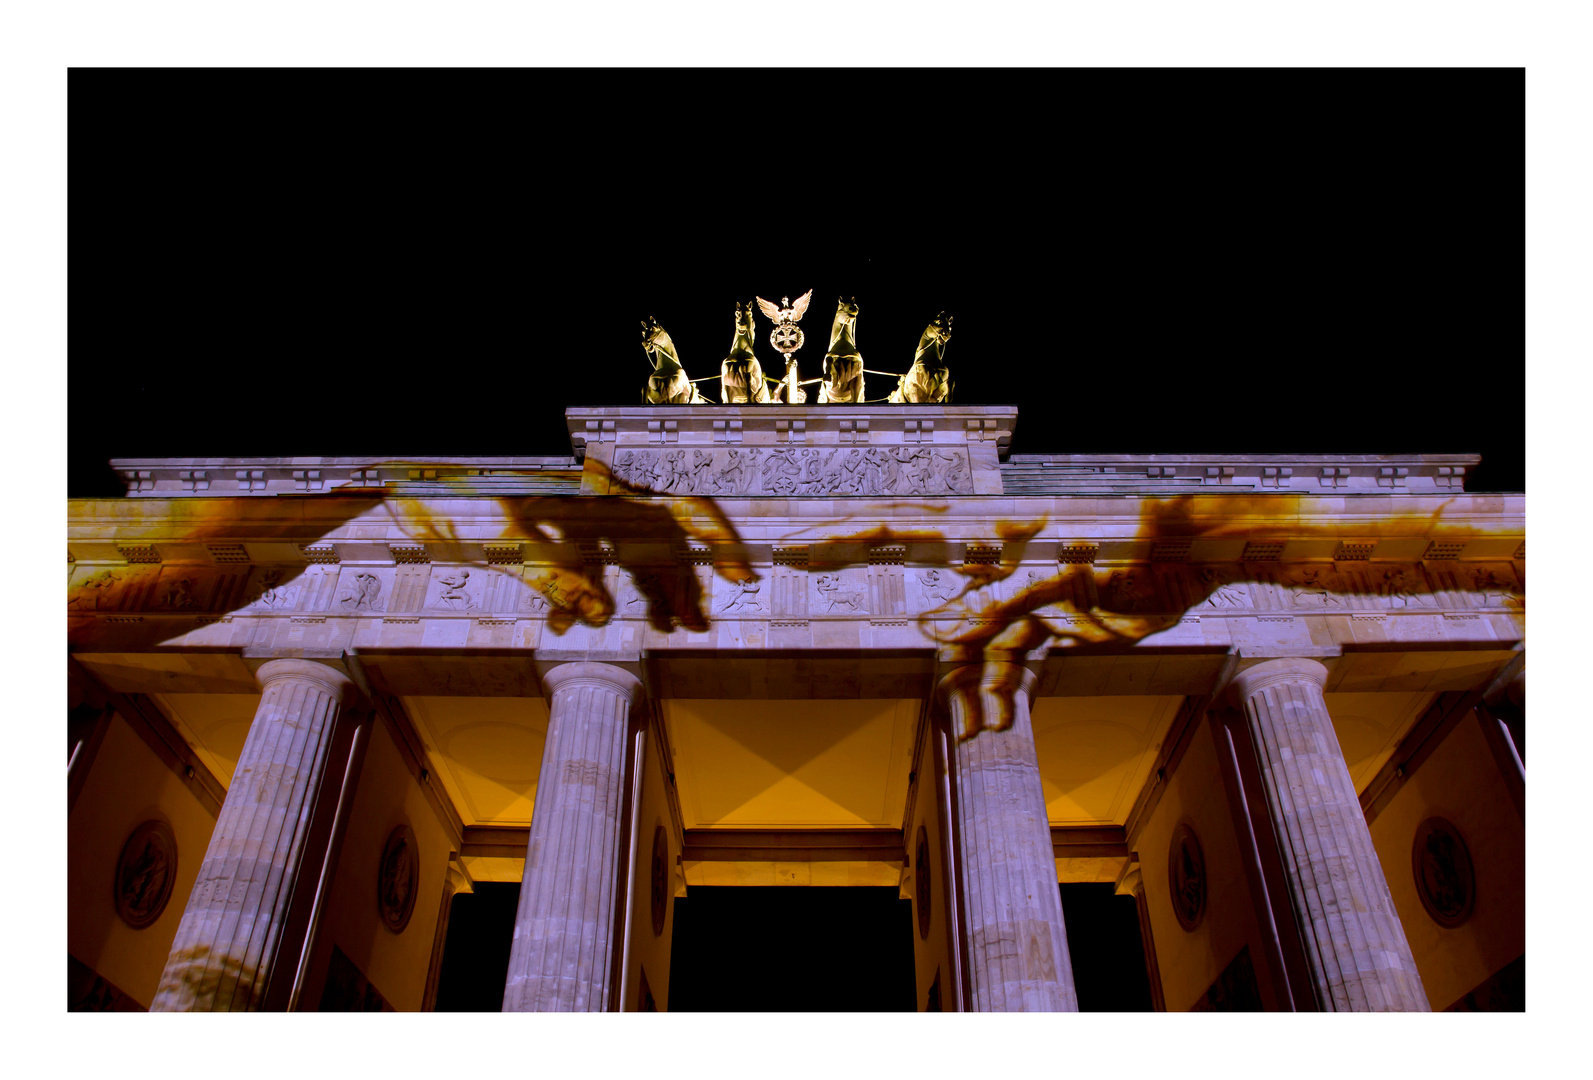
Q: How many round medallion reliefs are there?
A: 6